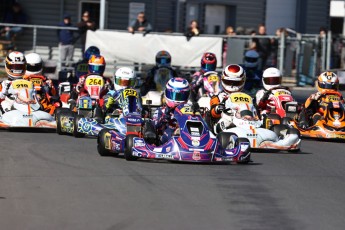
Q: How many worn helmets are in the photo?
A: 12